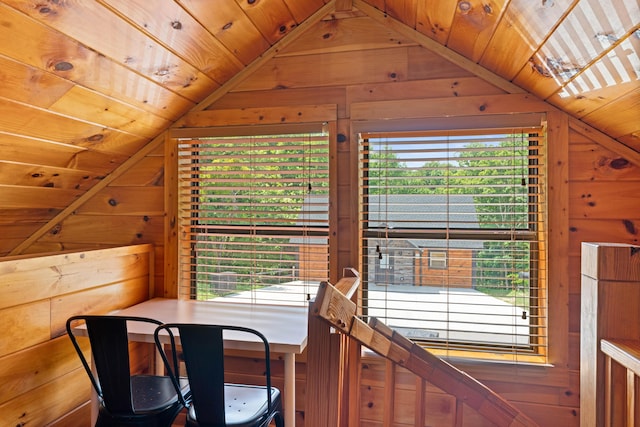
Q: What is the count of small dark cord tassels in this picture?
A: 6